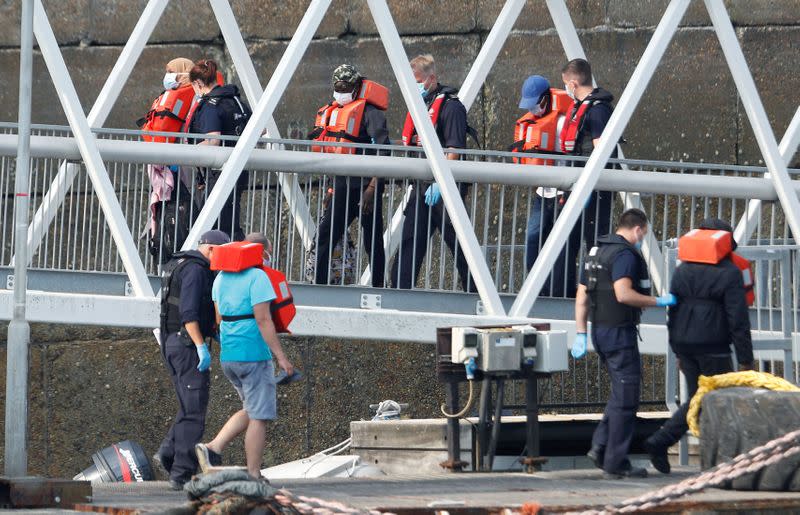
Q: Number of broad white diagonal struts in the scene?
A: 10